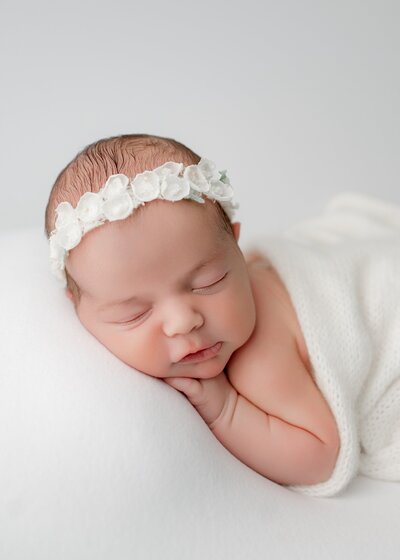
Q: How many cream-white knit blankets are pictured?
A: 1